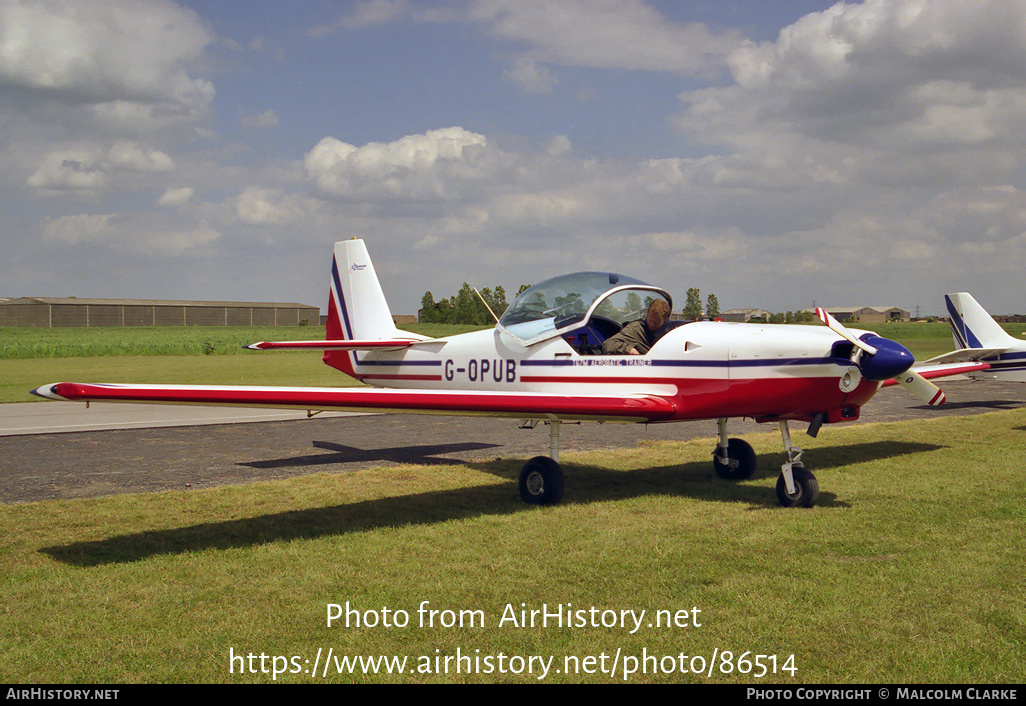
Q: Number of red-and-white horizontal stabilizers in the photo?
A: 1